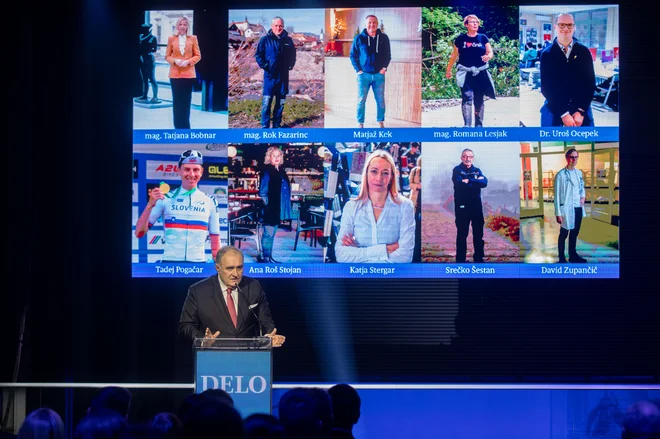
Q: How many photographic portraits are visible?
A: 10